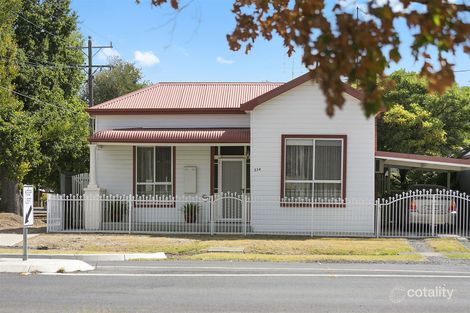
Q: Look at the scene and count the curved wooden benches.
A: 0